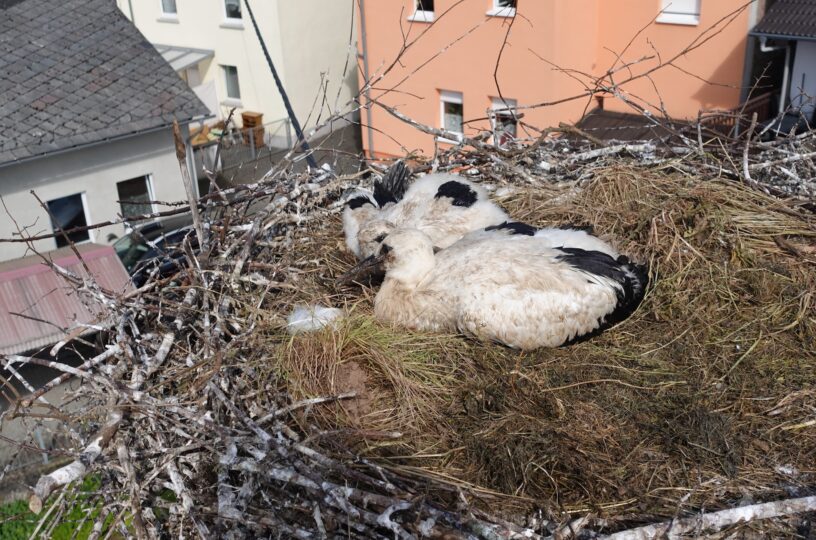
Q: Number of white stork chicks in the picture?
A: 2